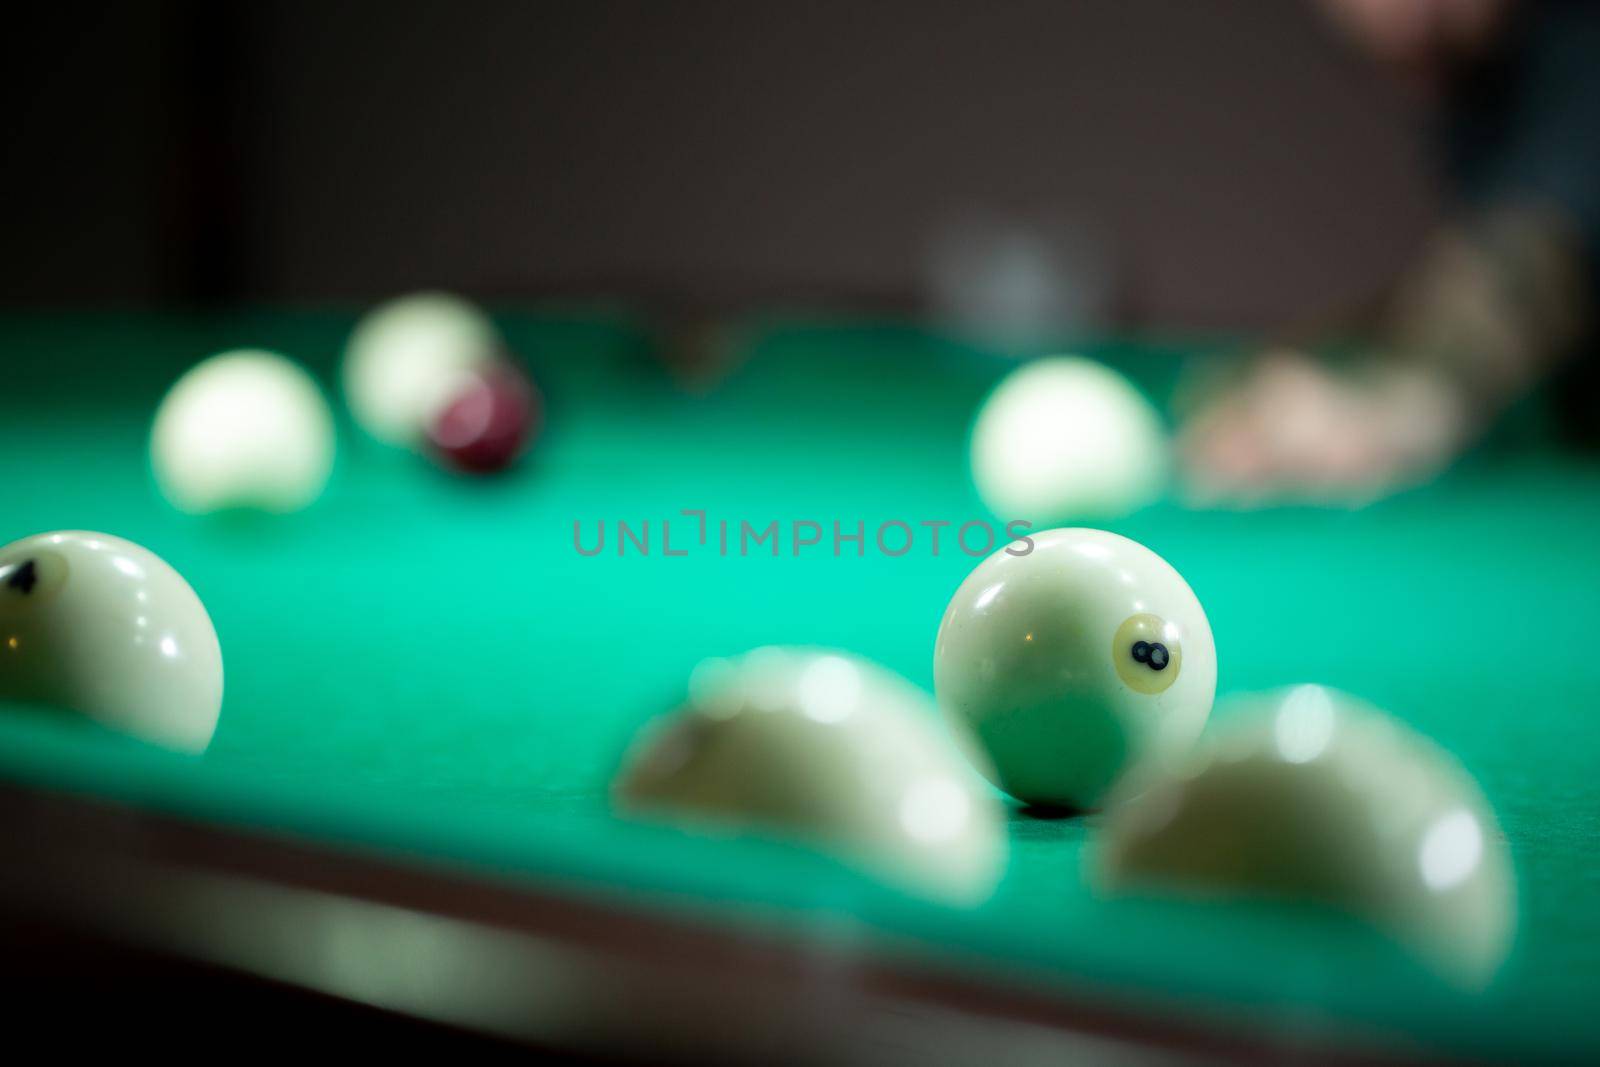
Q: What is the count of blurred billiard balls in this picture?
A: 6